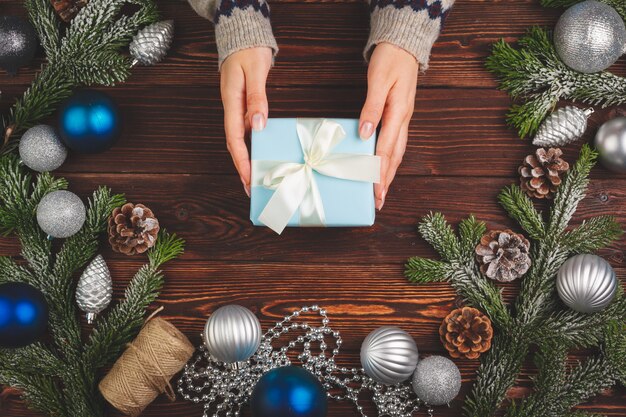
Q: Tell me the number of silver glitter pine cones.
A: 3